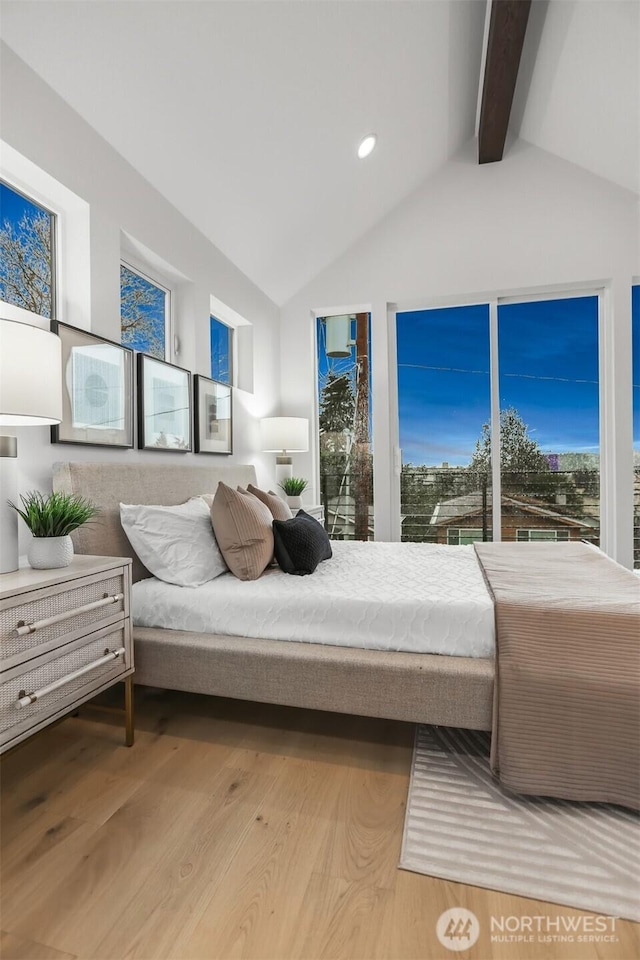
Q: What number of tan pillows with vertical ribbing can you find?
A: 2